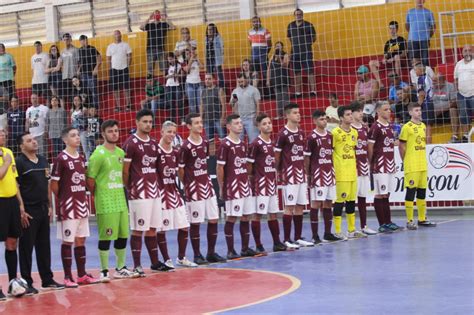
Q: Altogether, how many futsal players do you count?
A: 13